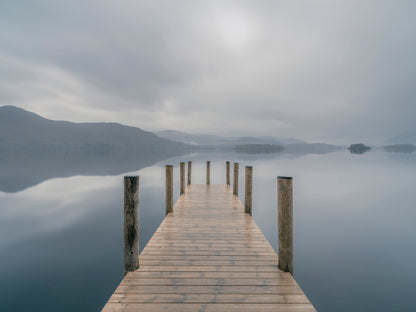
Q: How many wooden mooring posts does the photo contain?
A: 9